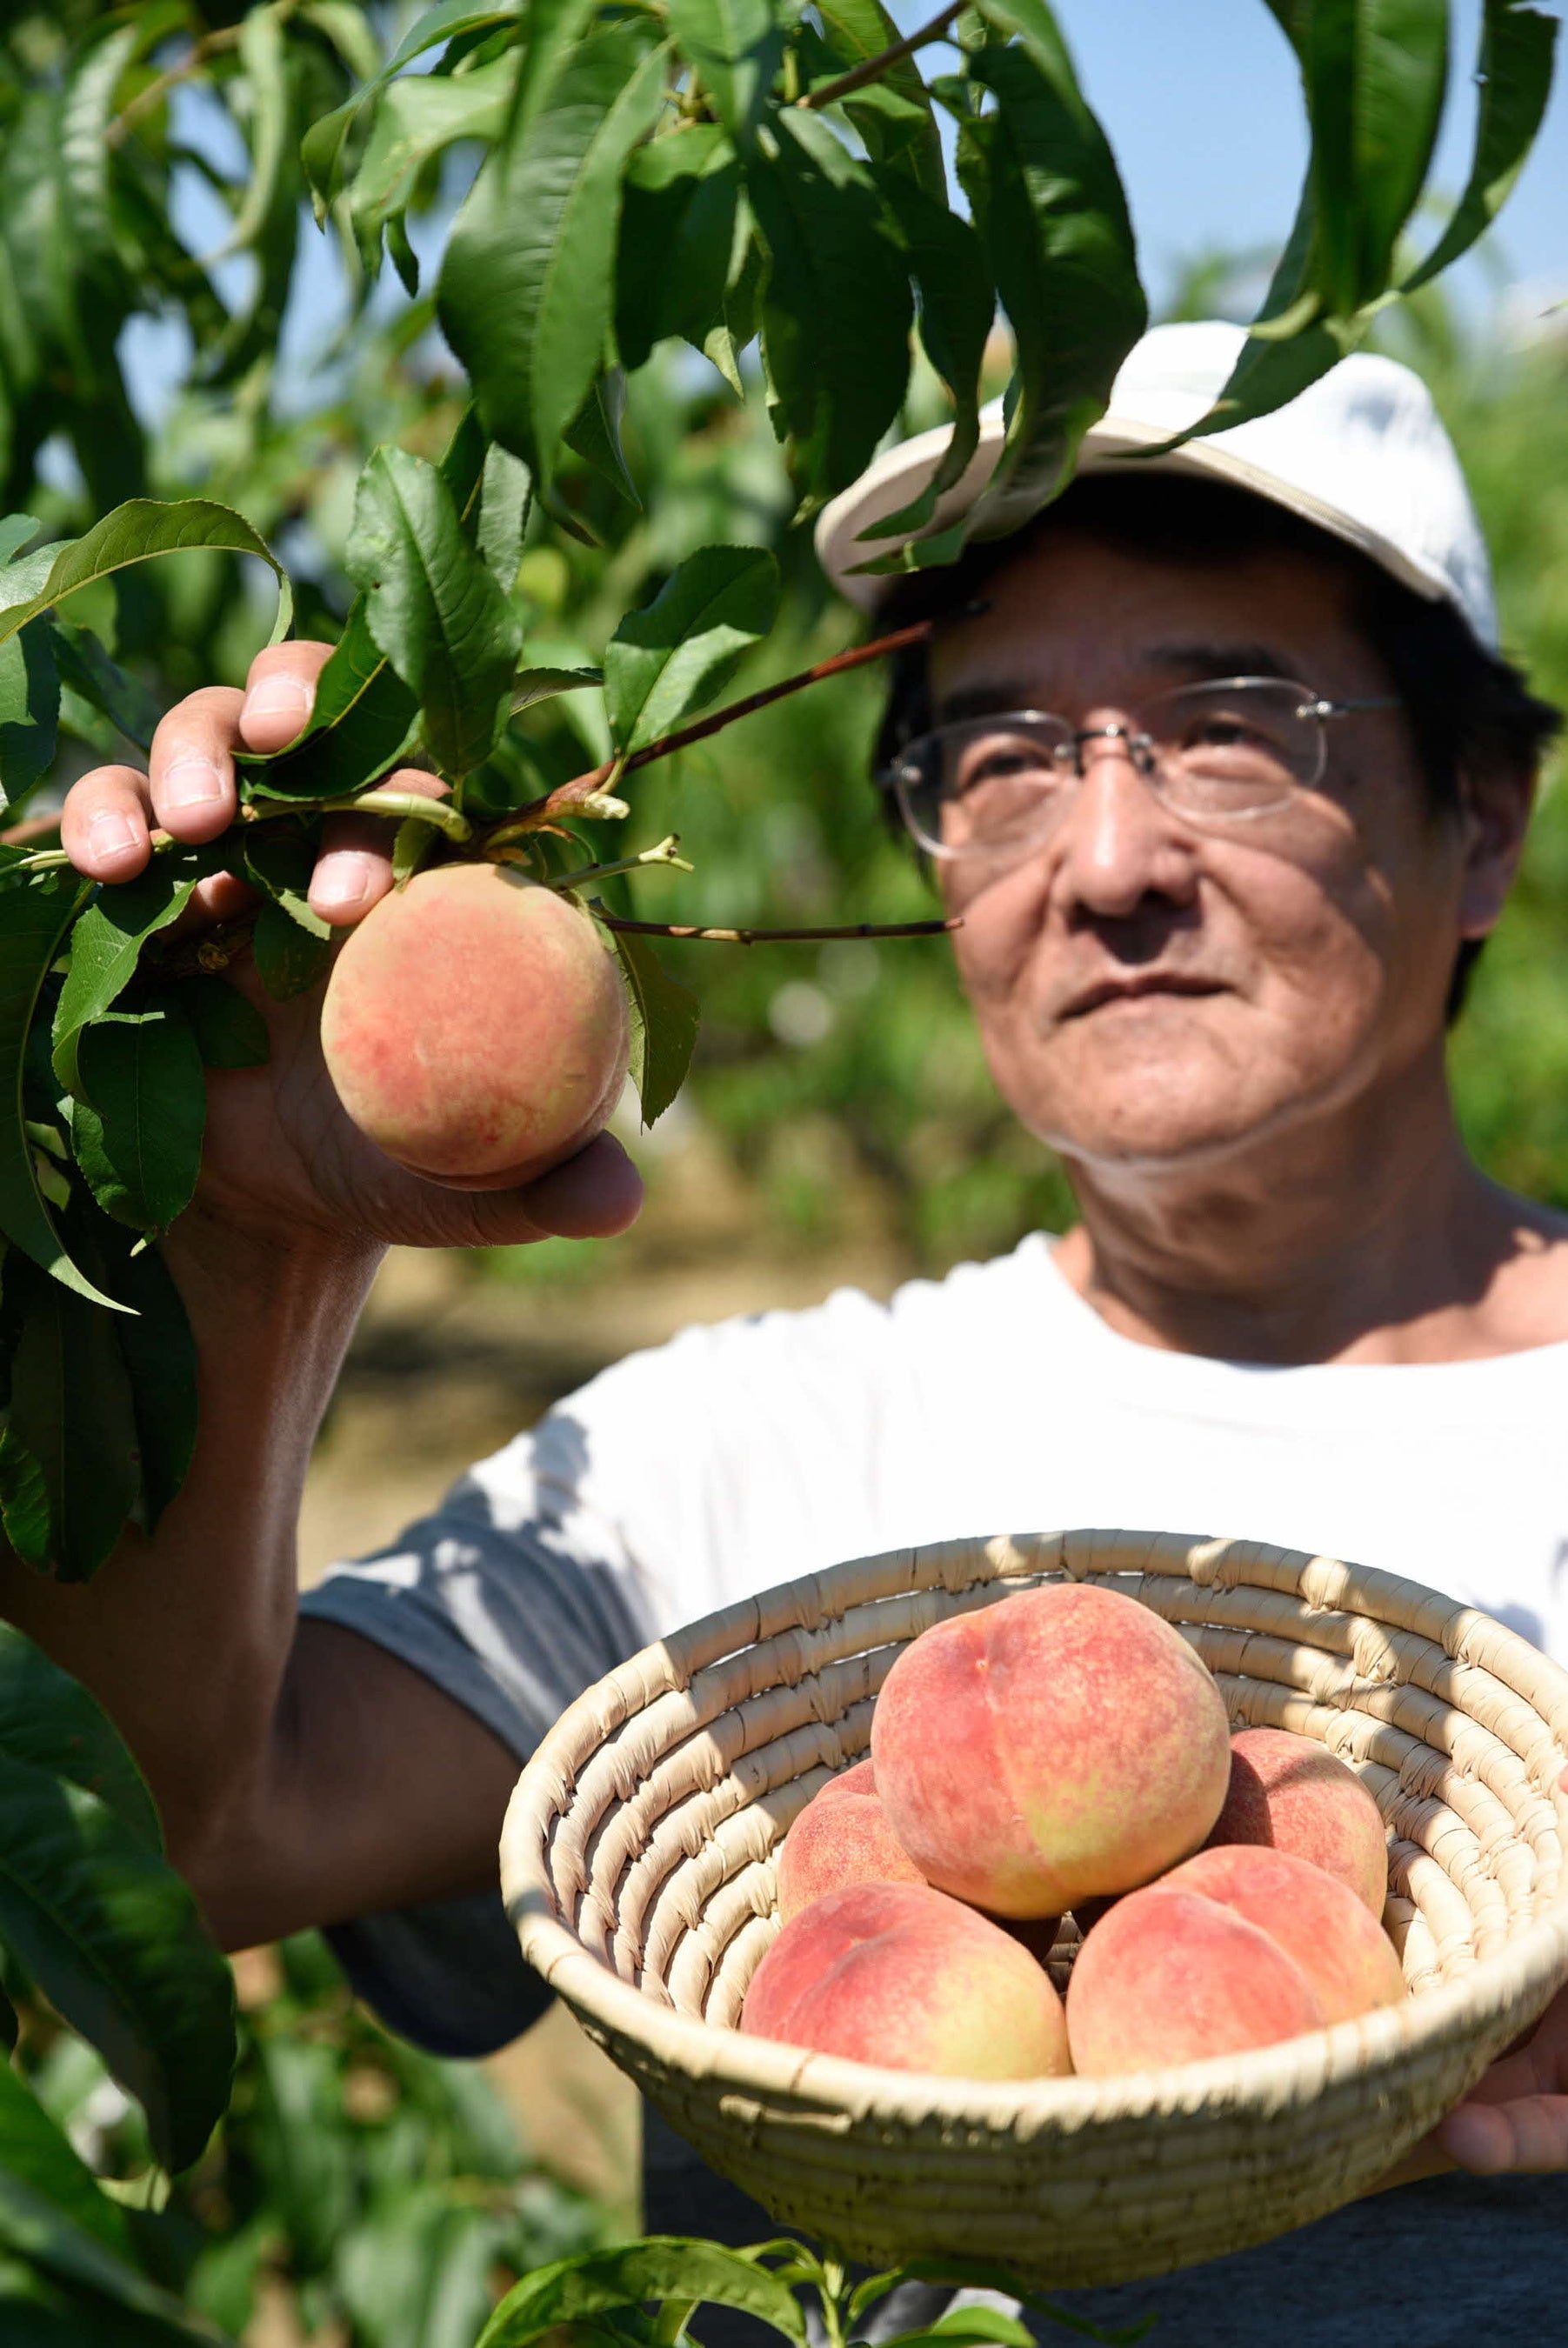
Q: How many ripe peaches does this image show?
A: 6